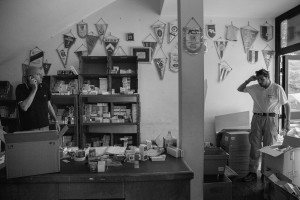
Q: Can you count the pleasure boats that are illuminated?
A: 0